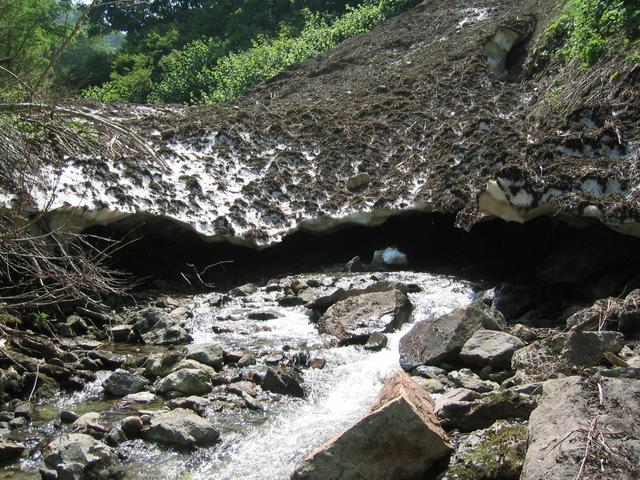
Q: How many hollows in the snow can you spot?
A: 2